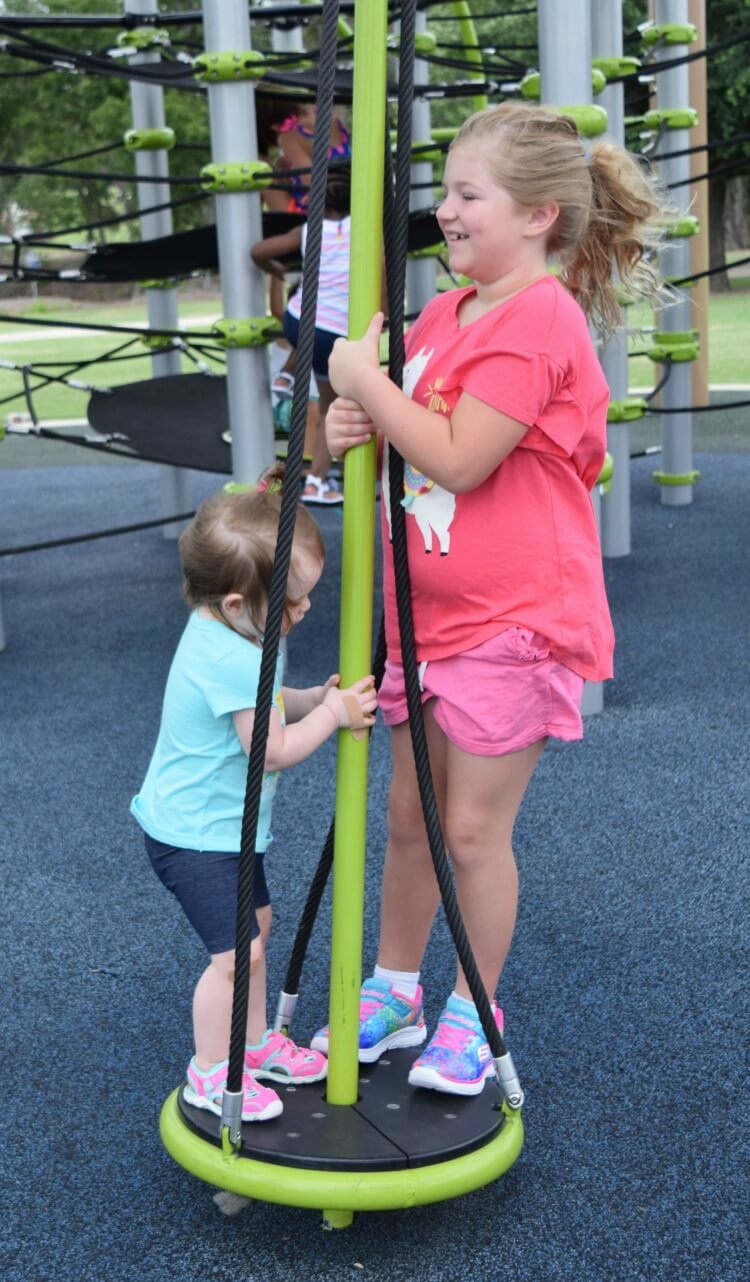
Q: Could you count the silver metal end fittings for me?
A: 3